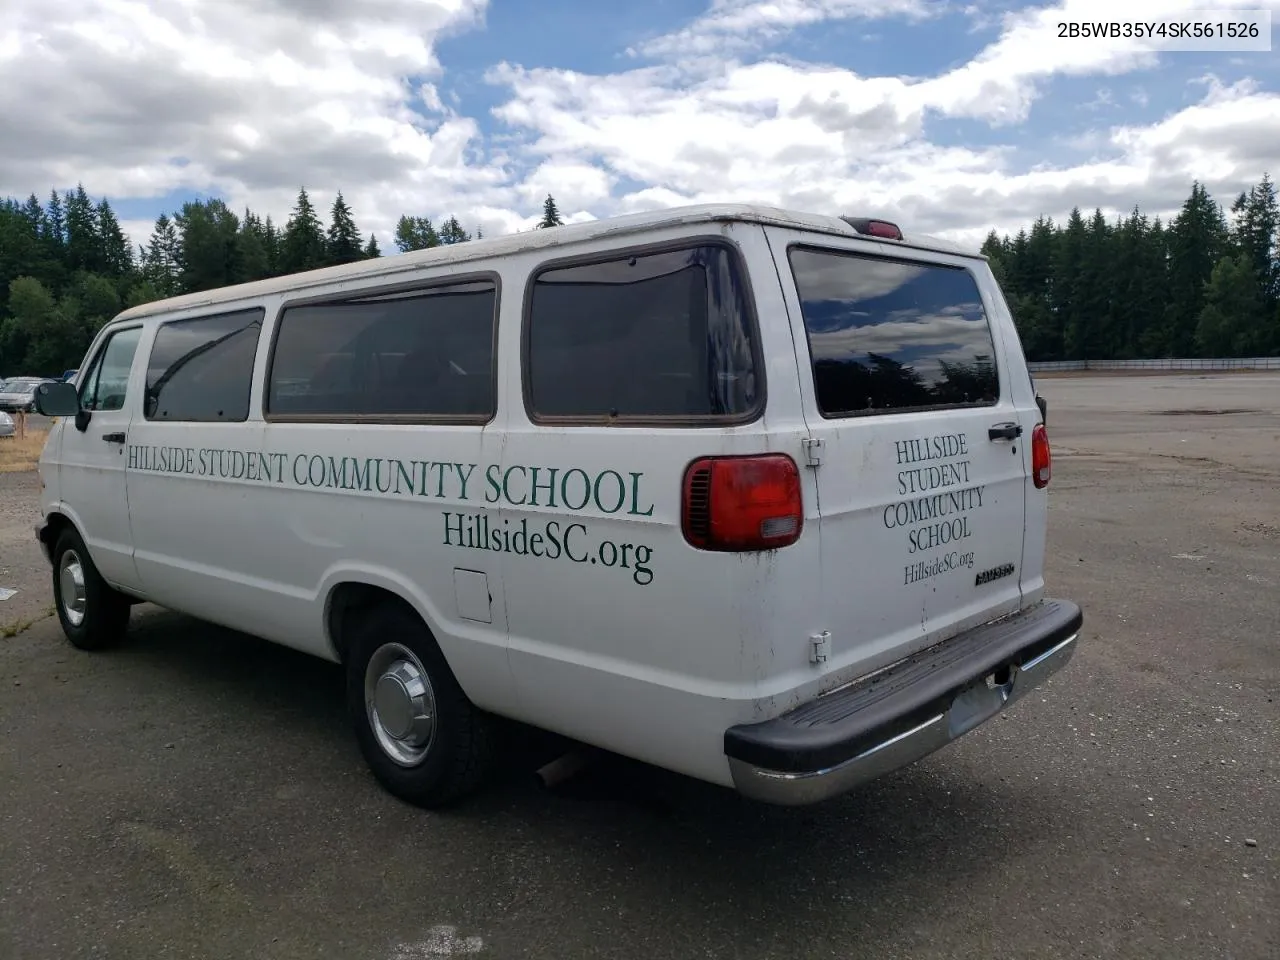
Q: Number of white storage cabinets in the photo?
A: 0